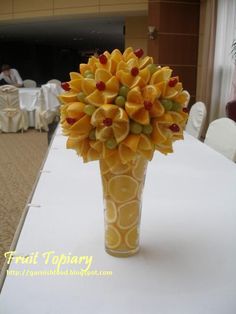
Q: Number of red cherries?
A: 11